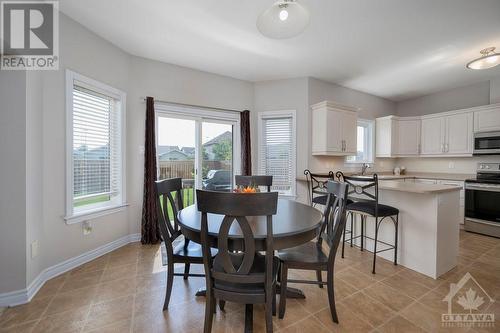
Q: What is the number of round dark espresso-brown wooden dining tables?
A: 1